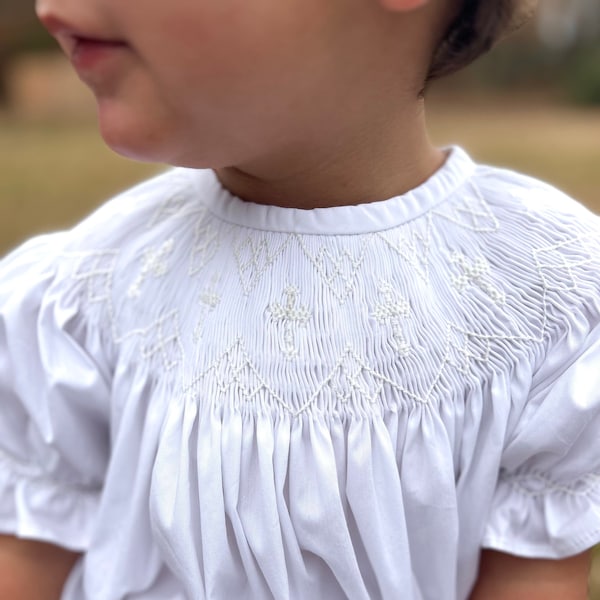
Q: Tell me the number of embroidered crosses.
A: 5